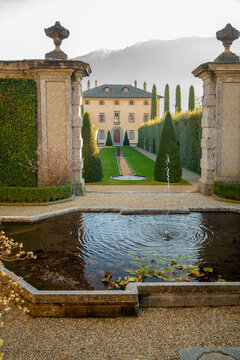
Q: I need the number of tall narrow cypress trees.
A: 4